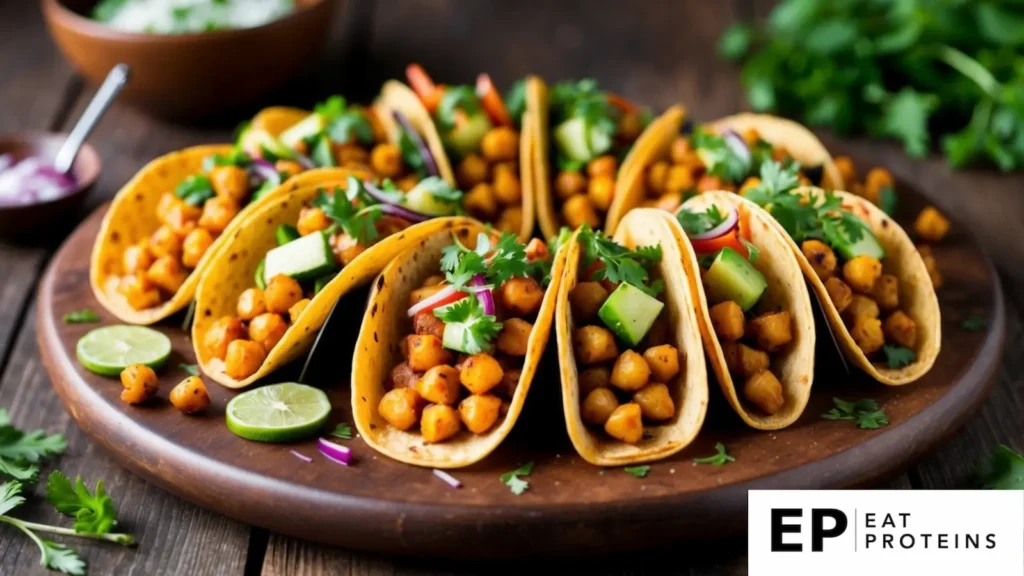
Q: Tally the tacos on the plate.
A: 10